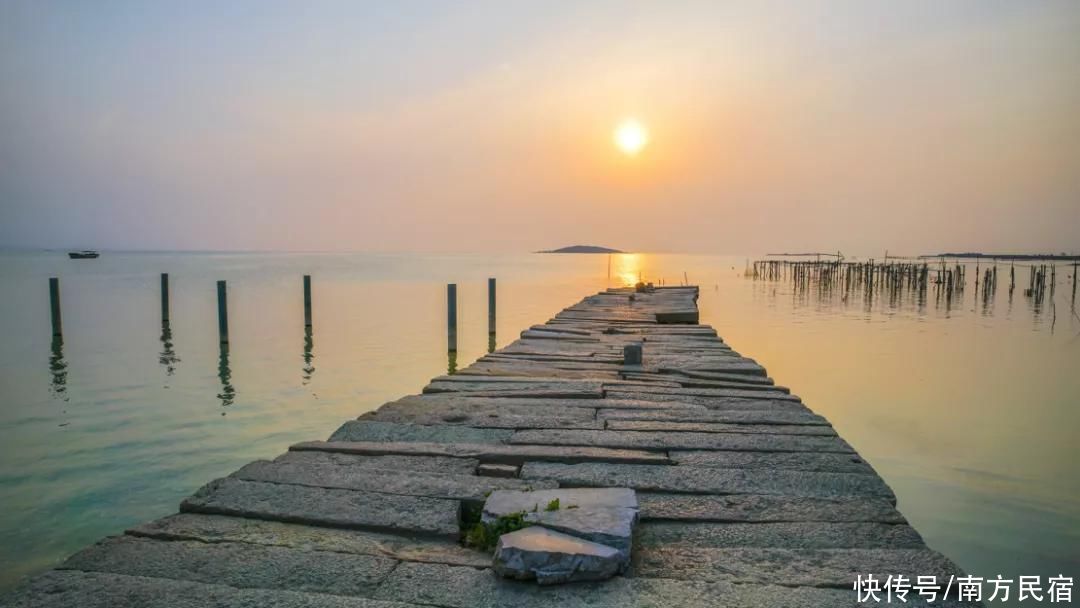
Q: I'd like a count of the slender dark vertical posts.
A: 6